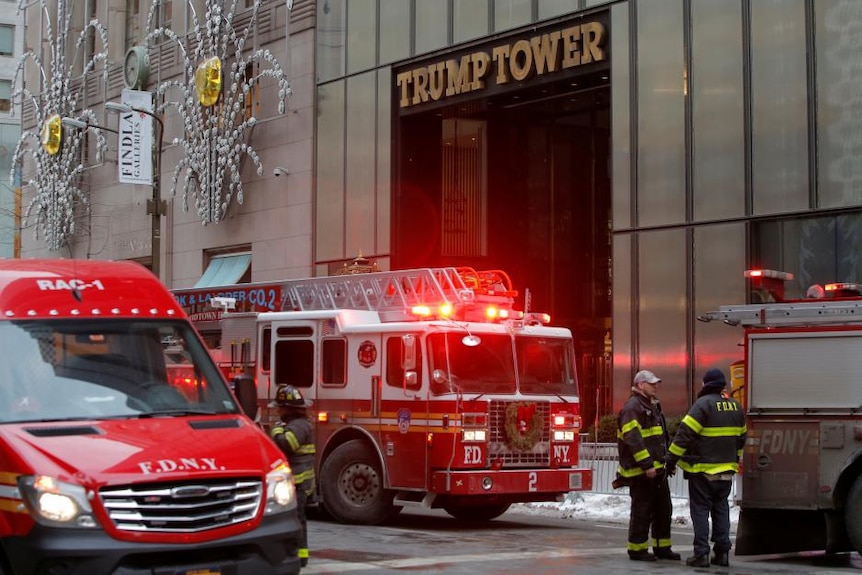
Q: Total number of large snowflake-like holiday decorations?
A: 2